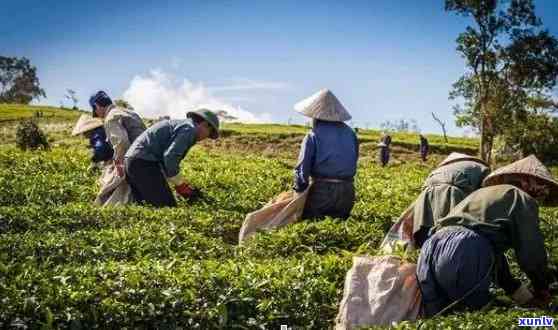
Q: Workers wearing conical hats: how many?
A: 4